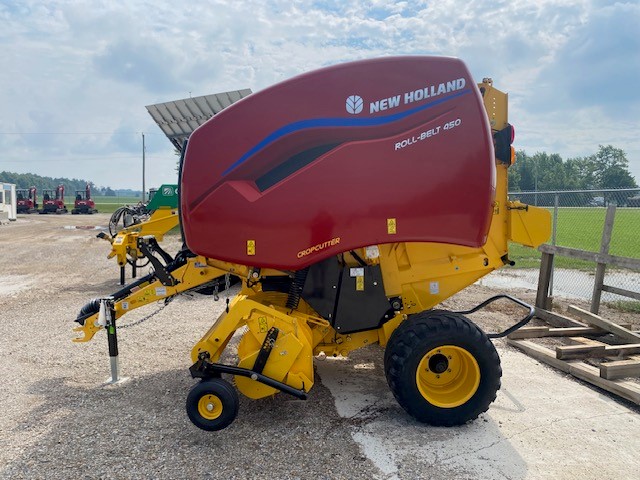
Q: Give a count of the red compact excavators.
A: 3